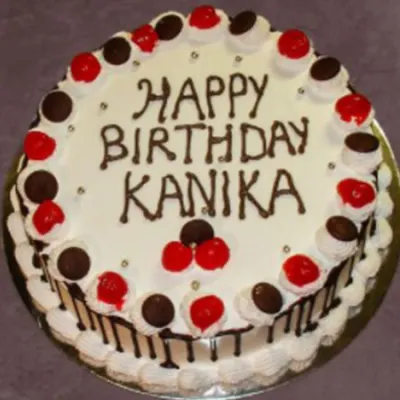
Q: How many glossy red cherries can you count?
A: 13